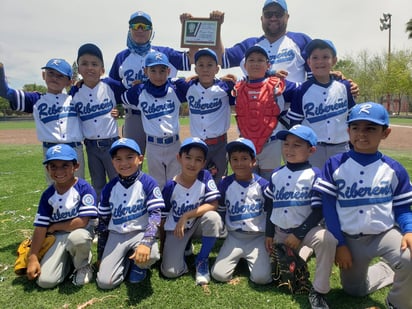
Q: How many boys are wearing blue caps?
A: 12